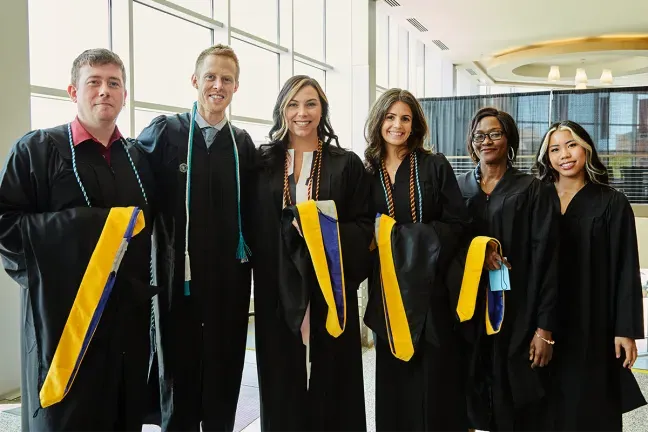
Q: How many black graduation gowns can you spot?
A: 6